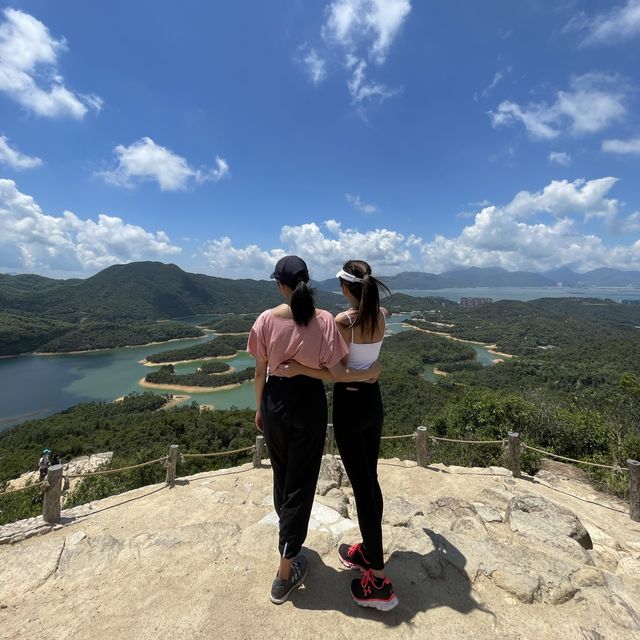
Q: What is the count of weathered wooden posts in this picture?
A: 7